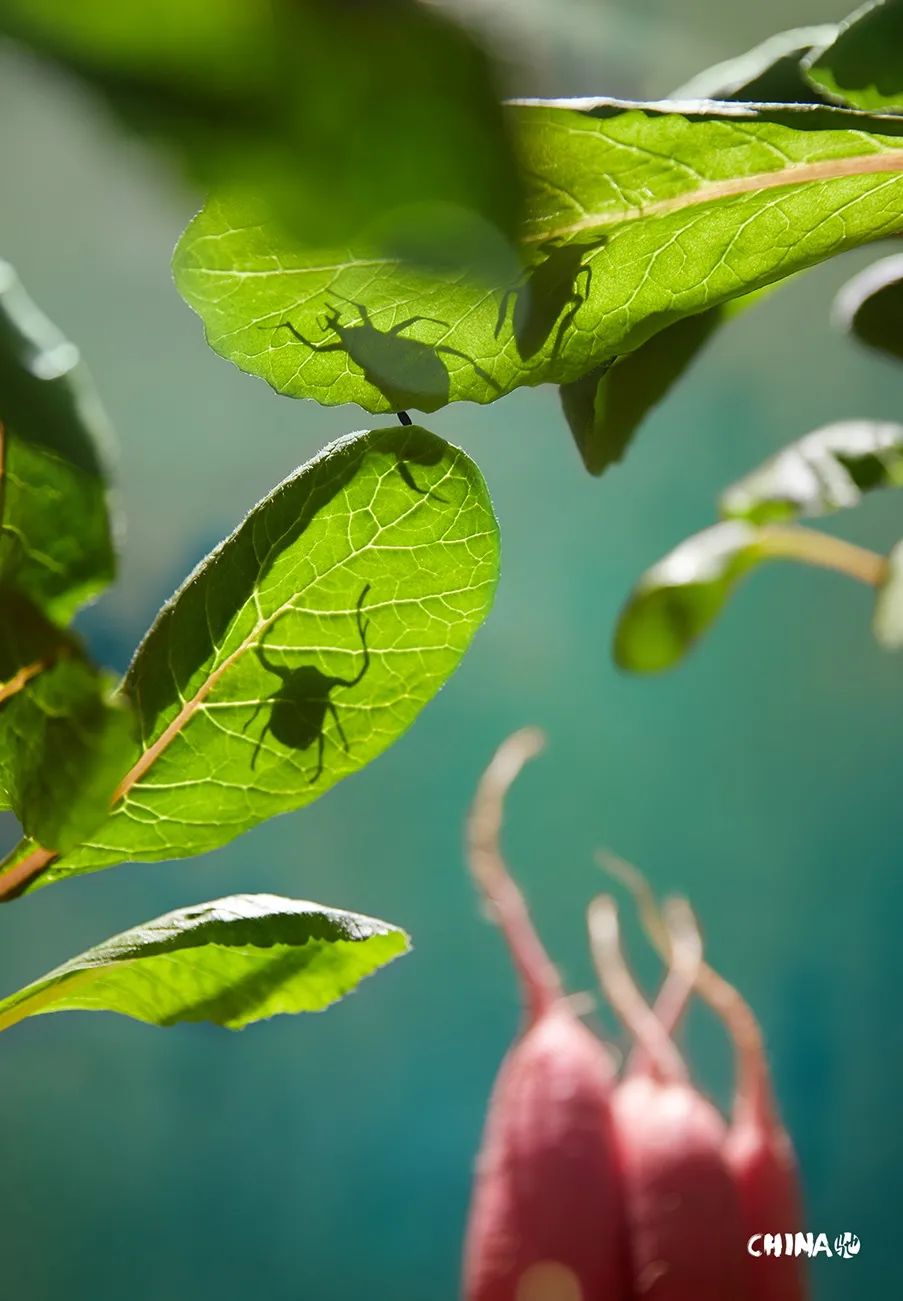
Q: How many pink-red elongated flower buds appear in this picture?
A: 3